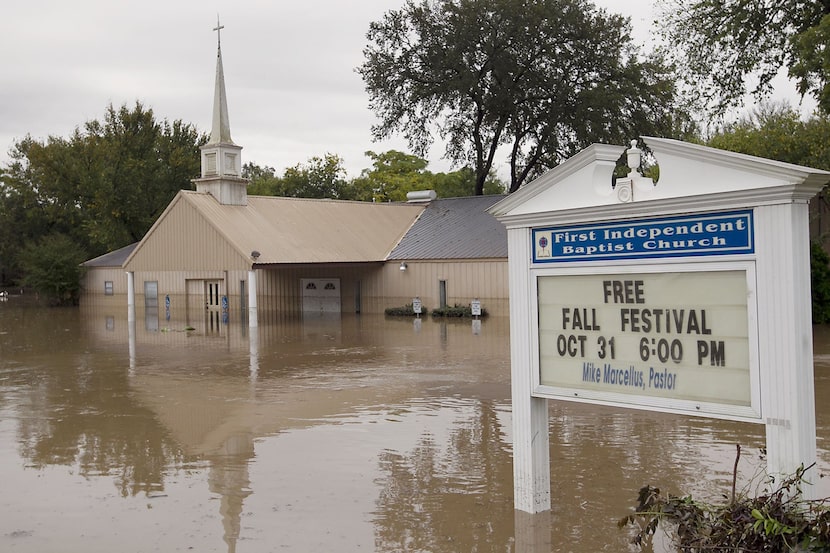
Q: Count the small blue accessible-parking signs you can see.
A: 2